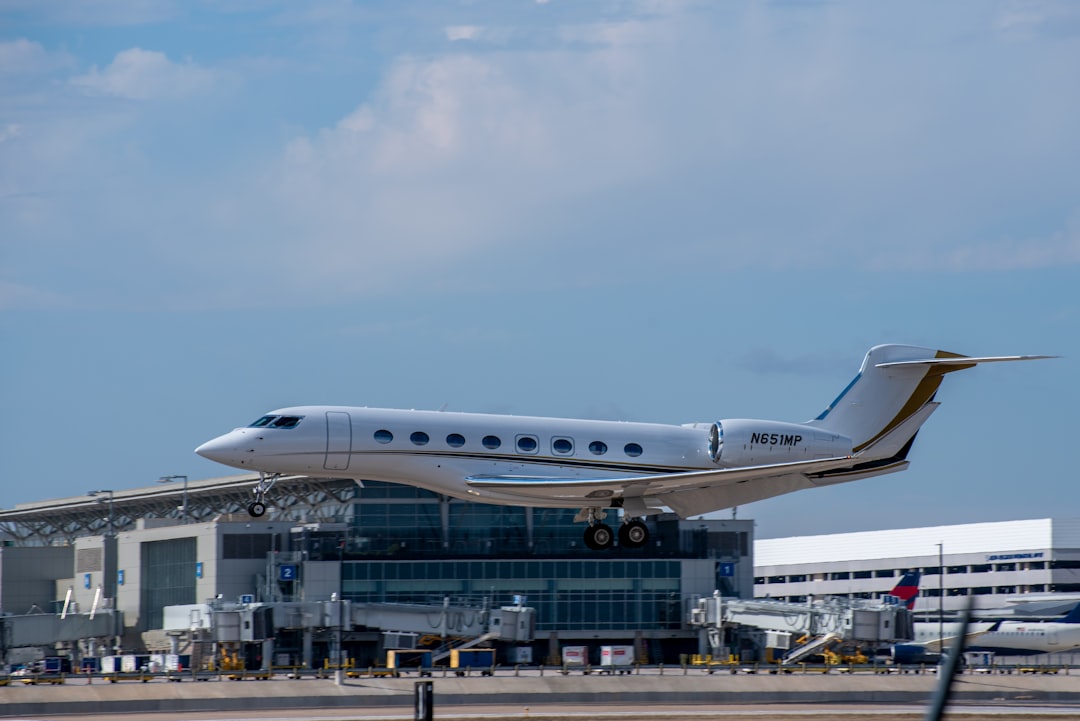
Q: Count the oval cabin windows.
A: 8